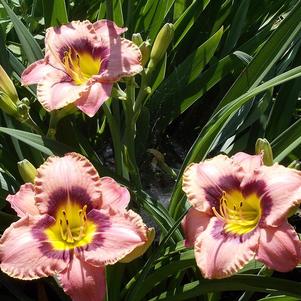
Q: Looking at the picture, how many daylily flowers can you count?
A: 3